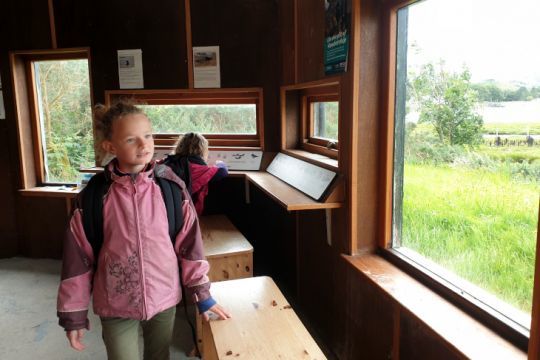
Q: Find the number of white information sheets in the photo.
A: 2